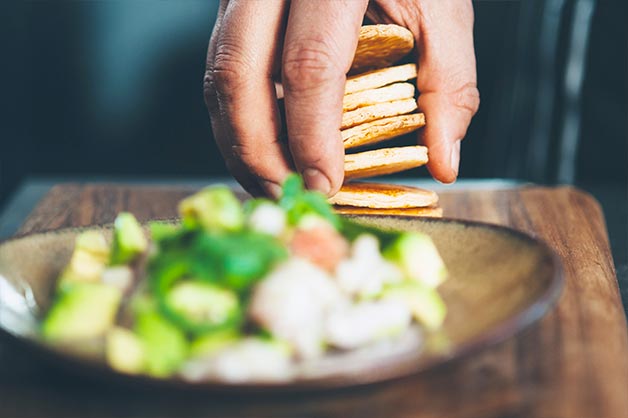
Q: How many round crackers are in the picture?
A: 8